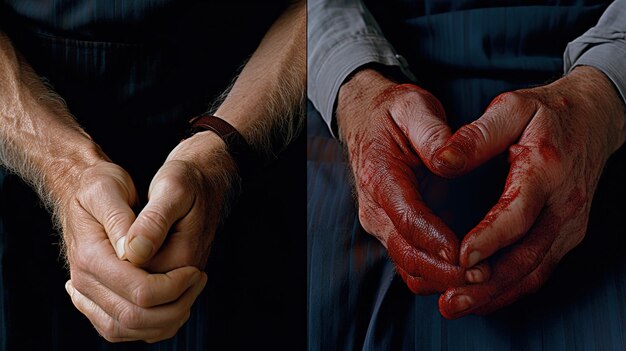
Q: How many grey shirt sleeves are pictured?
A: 2